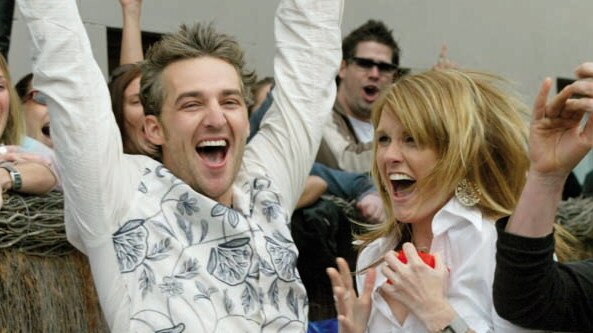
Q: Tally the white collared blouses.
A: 1